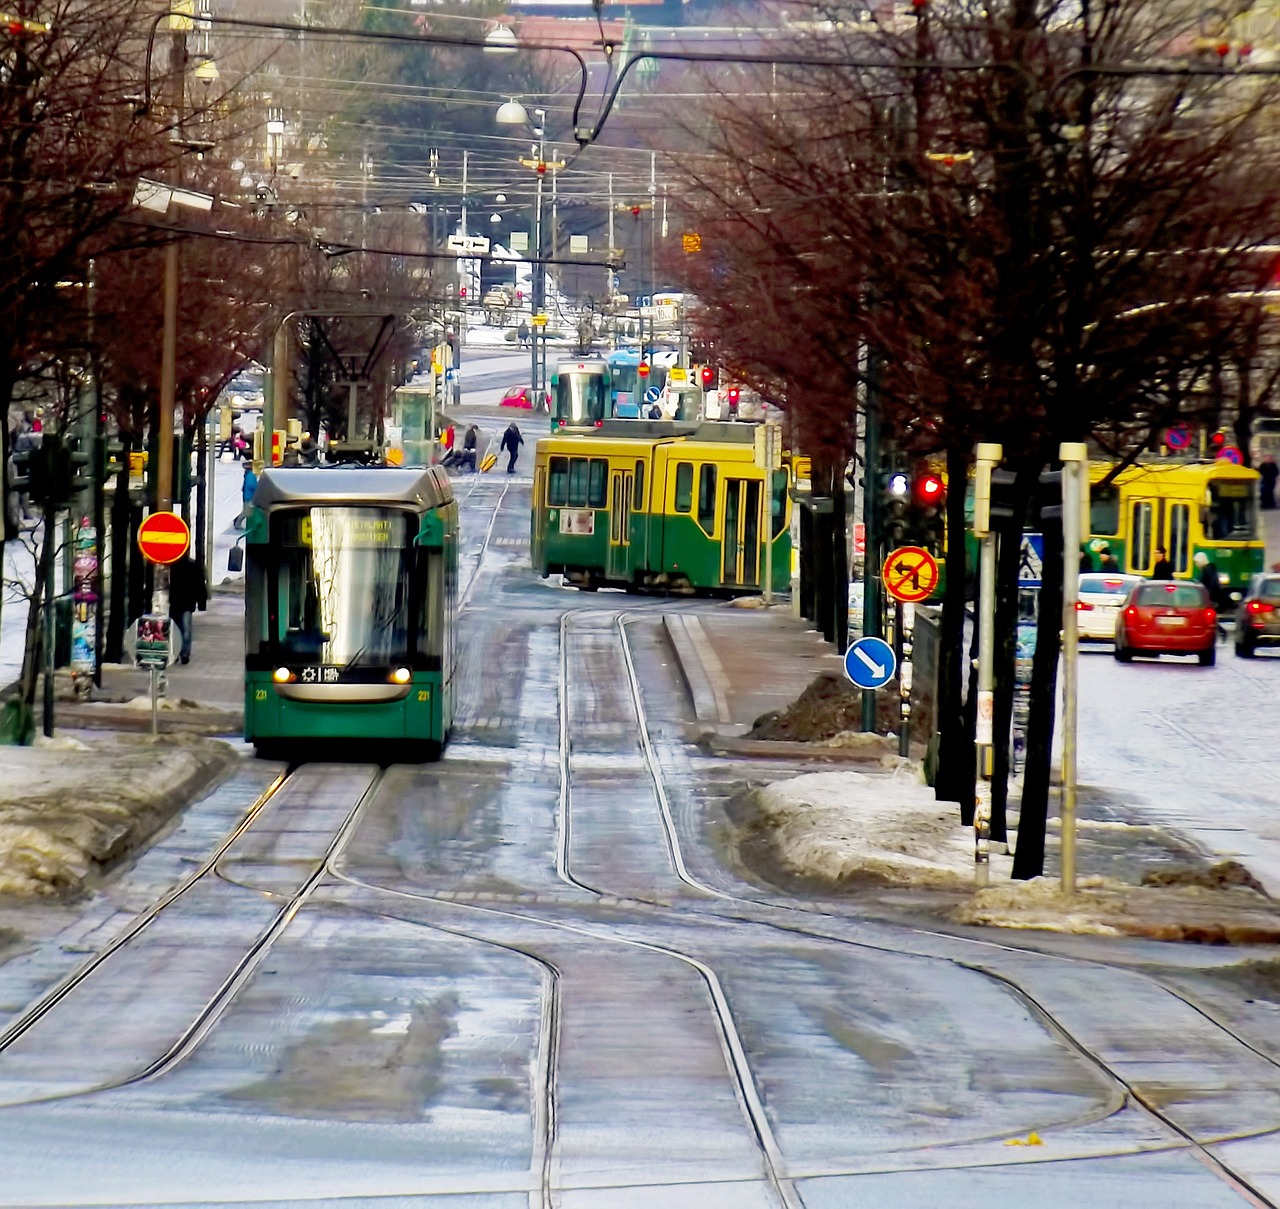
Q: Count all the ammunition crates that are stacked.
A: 0